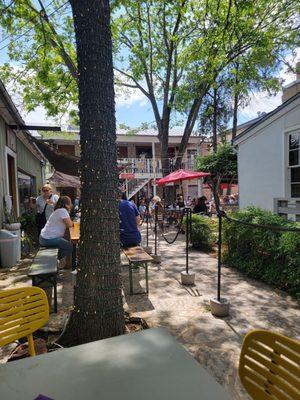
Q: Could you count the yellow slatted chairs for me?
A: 2